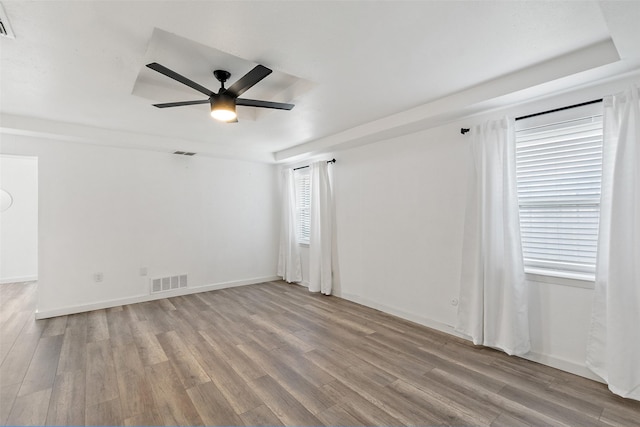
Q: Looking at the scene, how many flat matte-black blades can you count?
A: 5